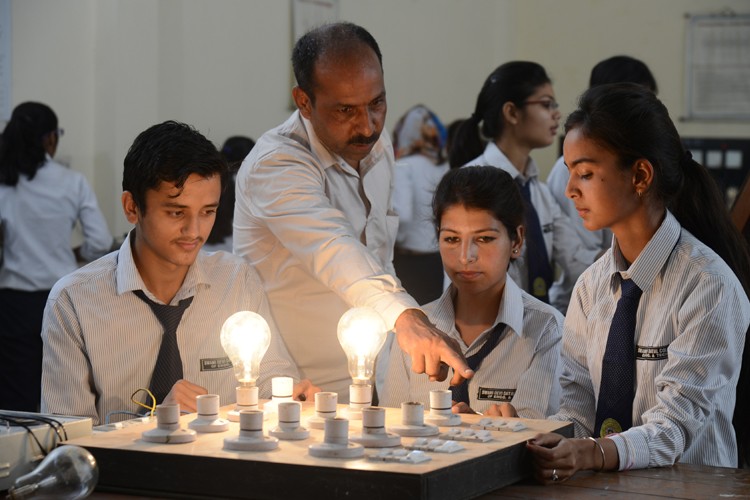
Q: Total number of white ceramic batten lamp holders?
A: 12